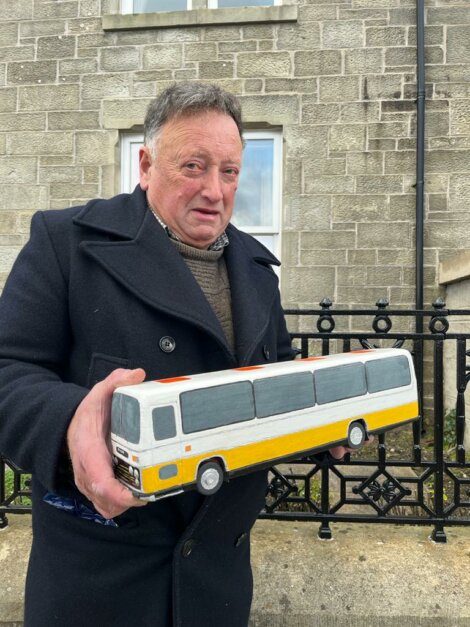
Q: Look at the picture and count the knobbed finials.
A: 3